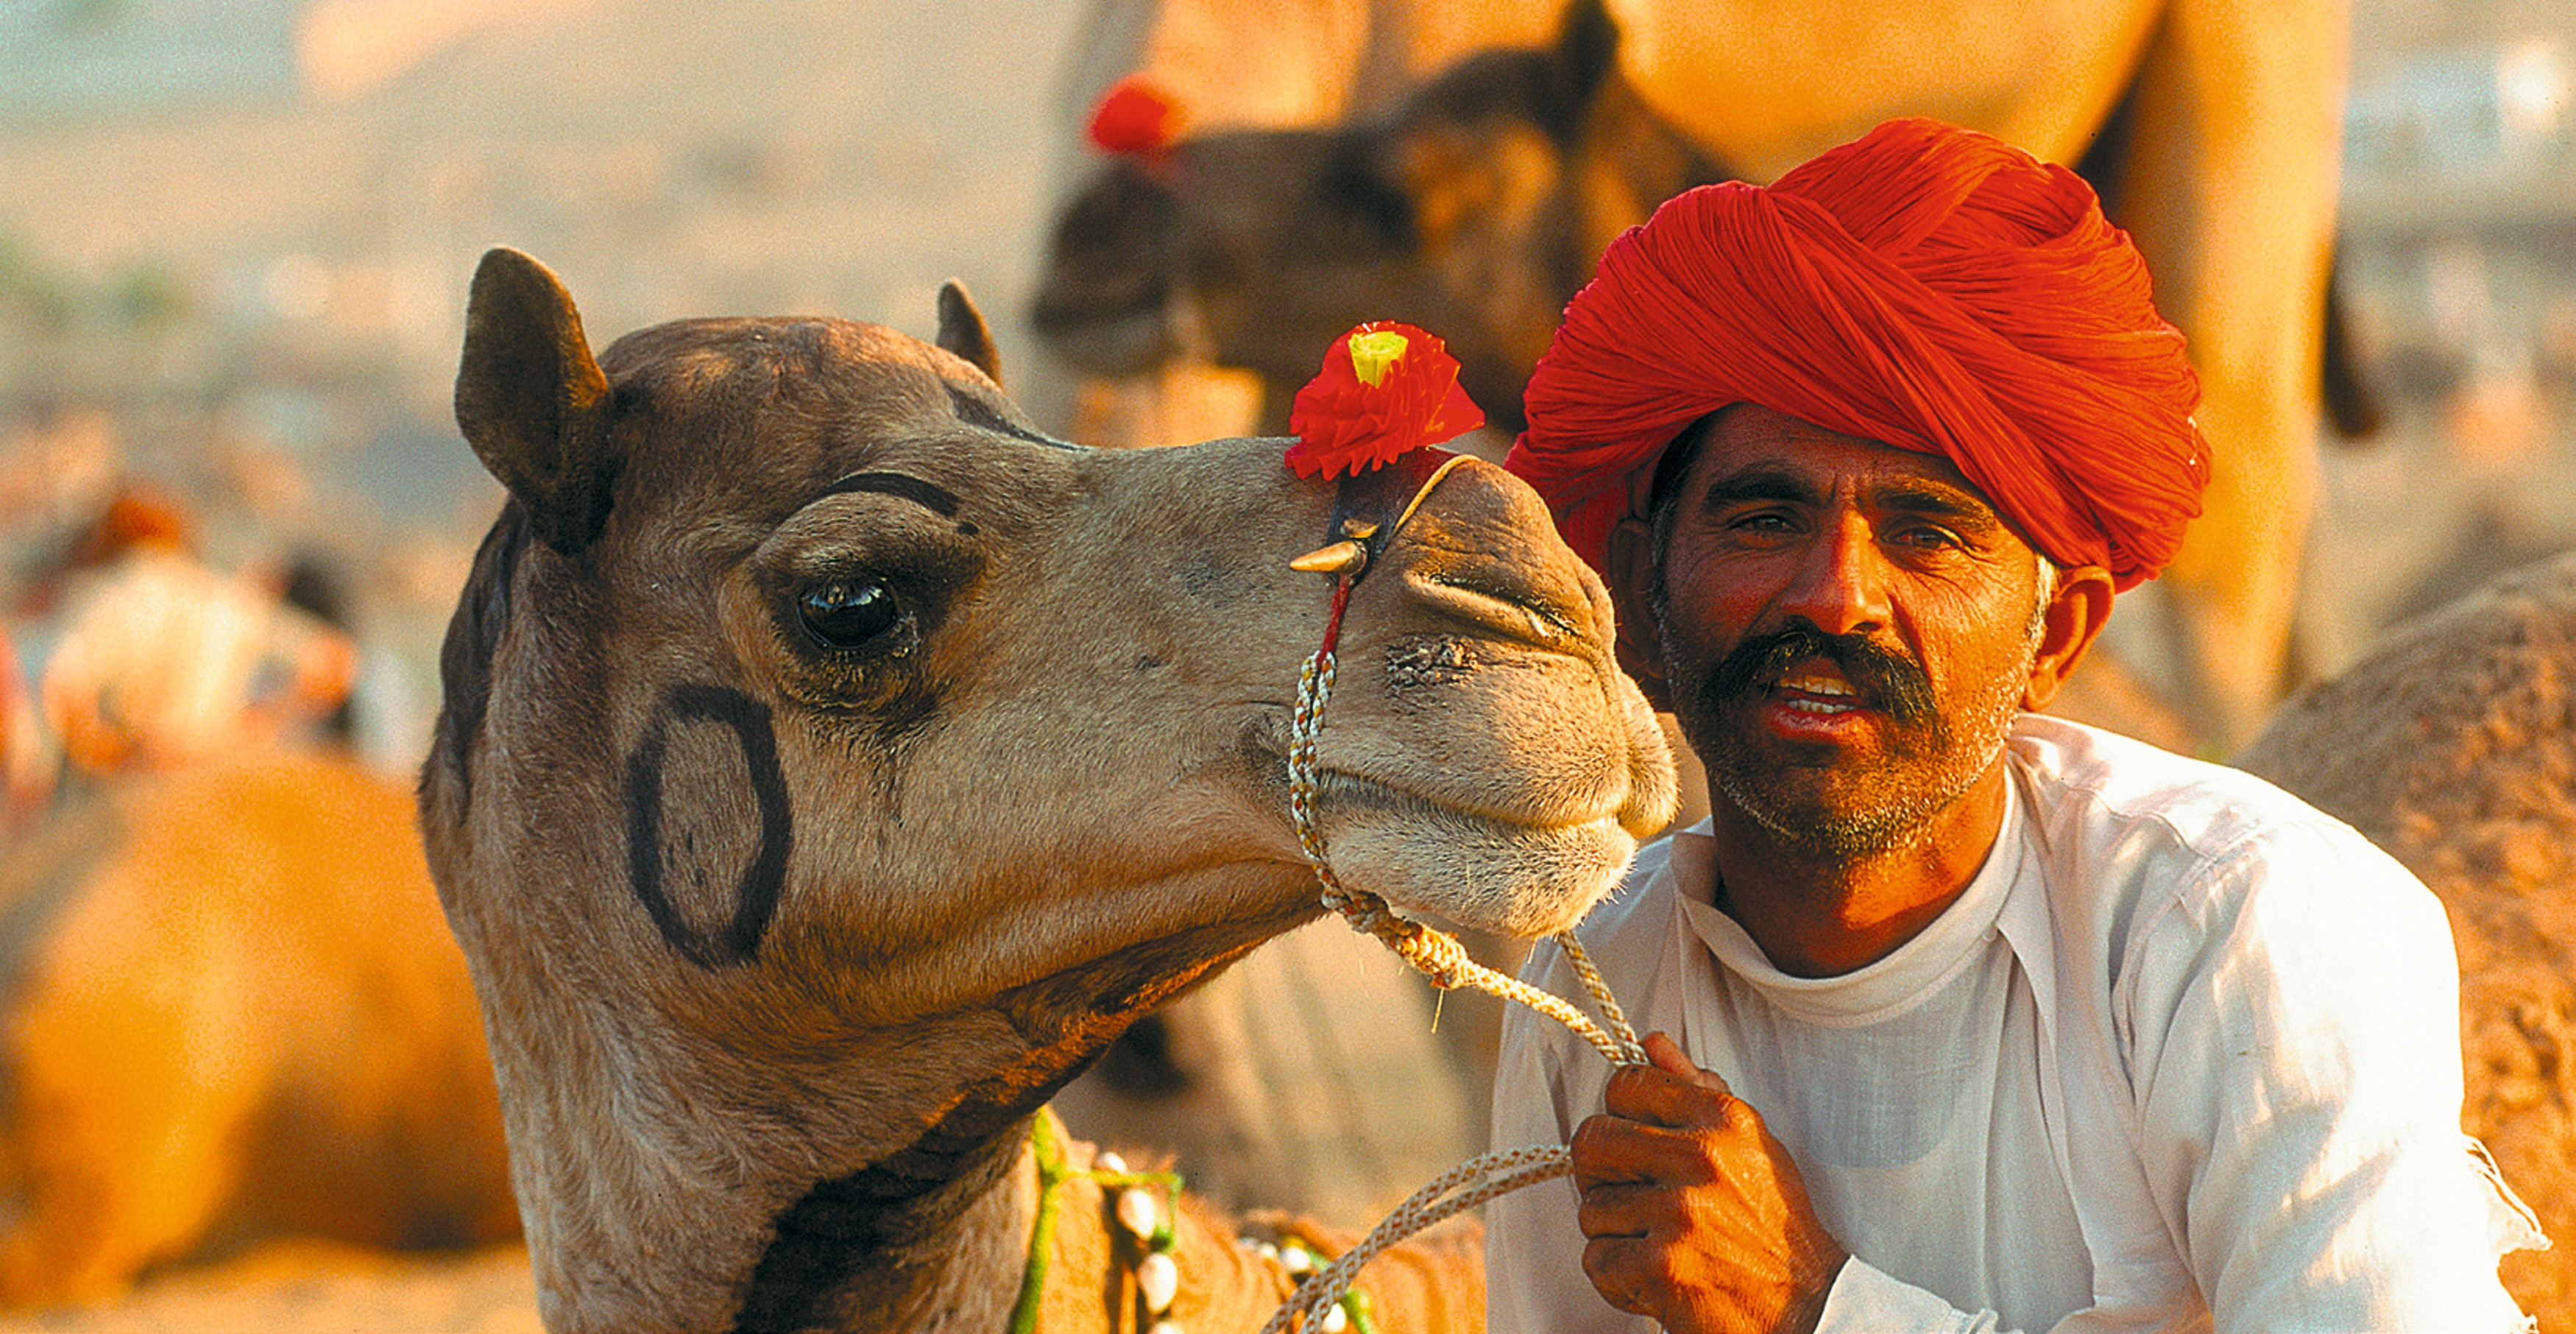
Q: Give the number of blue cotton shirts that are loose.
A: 0